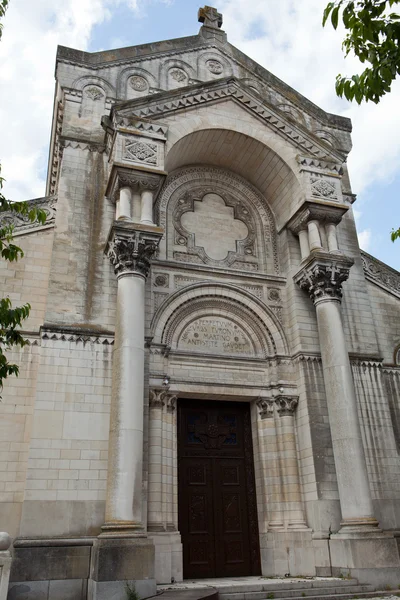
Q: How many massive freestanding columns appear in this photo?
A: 2